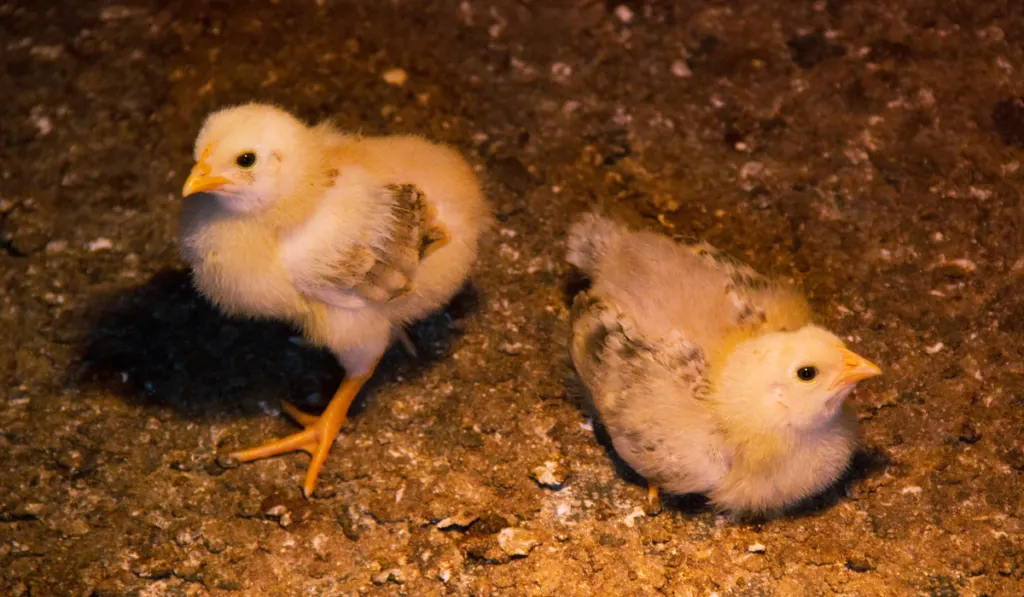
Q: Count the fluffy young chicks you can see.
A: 2